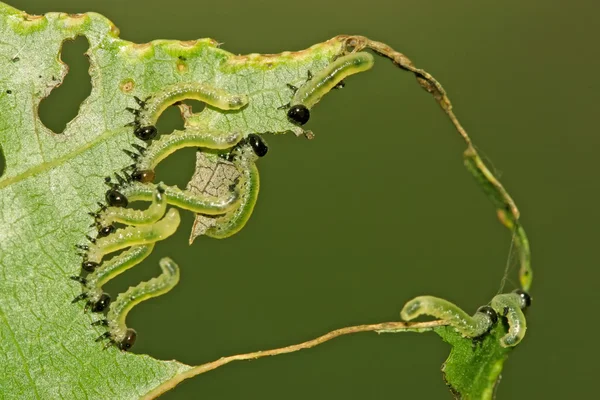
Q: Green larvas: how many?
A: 11